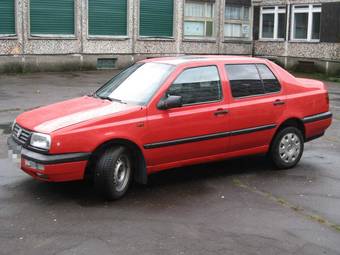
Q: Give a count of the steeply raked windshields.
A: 1